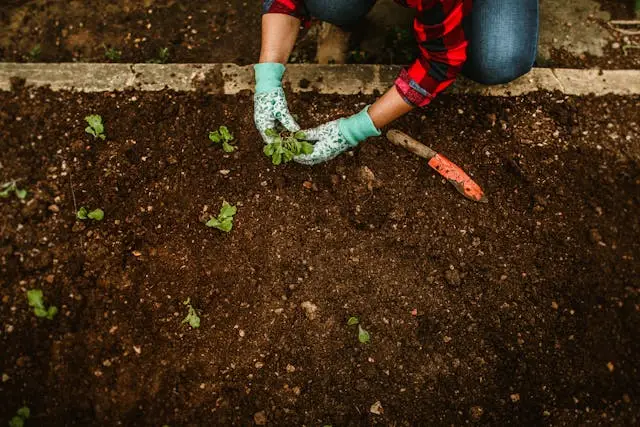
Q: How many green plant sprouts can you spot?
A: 10